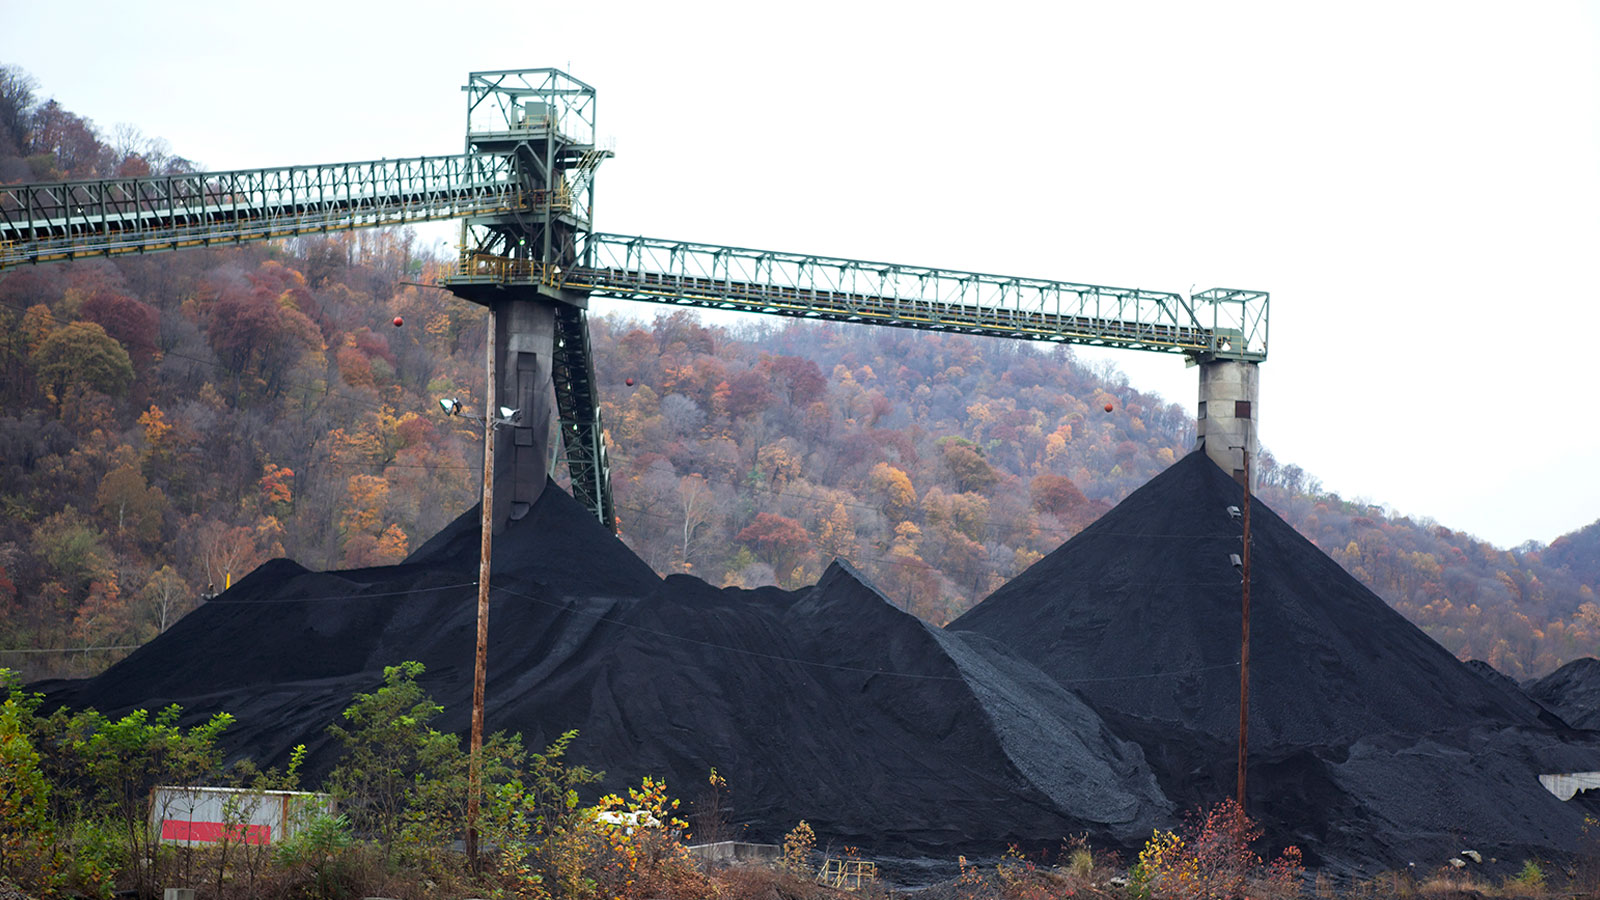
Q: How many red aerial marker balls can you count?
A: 3